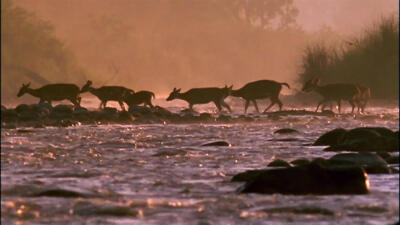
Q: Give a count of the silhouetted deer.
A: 7